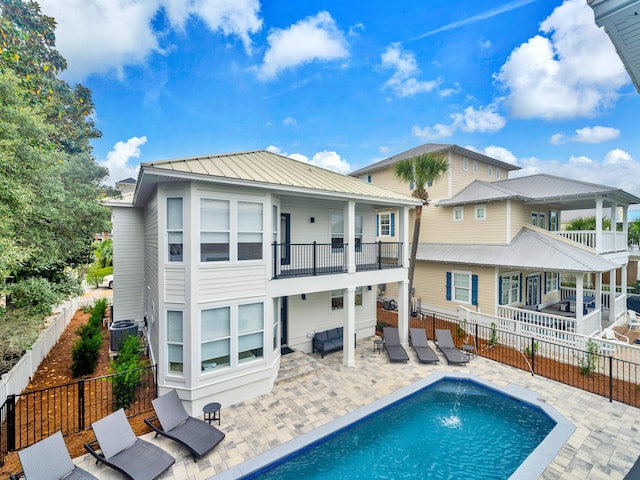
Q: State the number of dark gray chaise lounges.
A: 6